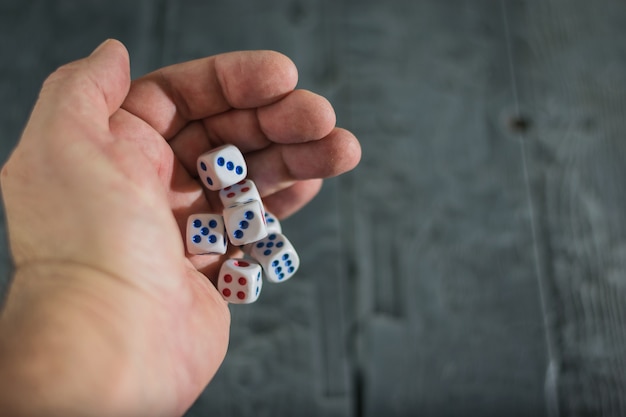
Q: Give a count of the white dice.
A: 7